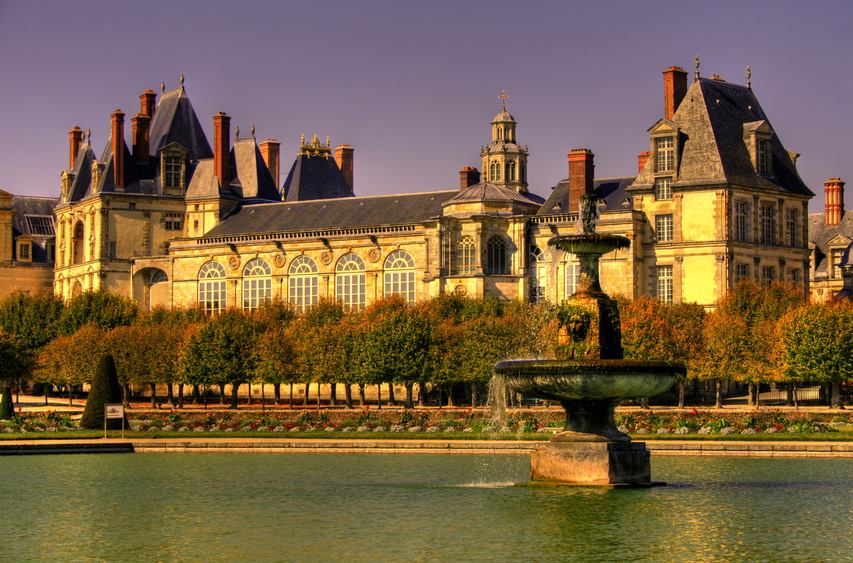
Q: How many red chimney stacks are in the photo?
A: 12